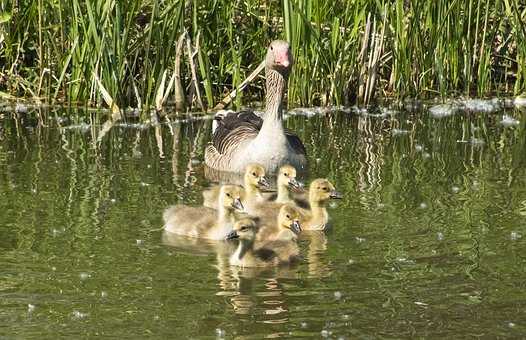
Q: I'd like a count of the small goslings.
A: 6